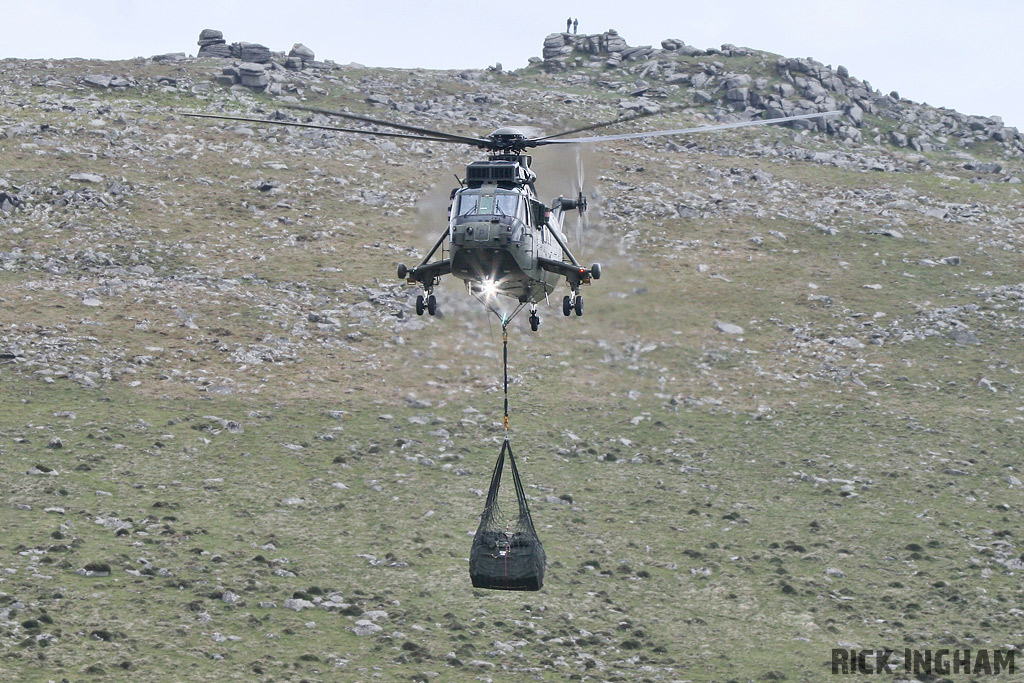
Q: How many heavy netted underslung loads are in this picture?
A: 1